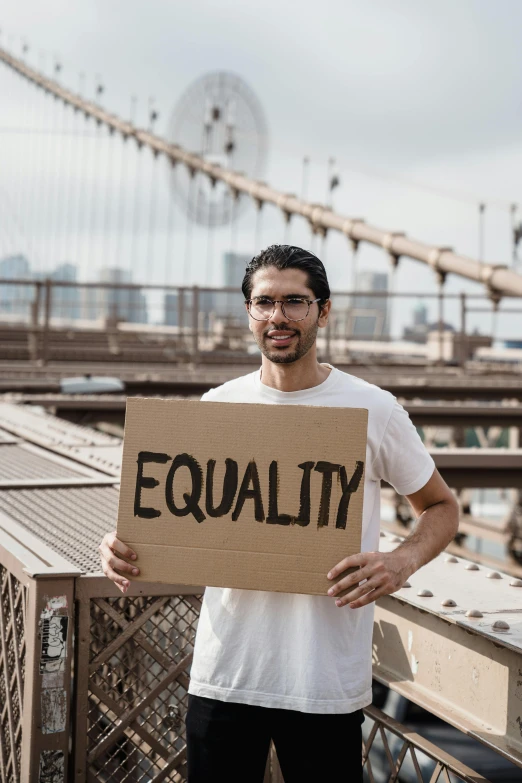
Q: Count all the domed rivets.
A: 11